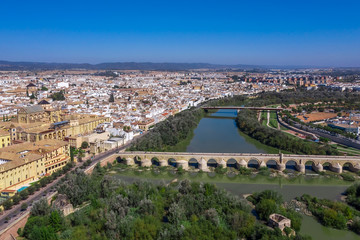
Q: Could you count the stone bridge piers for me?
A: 13